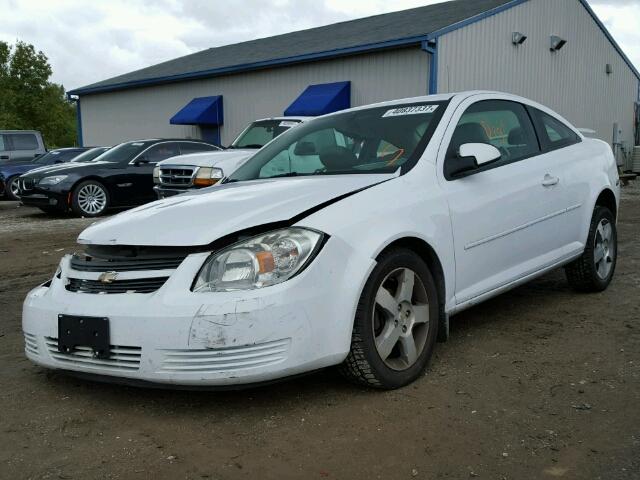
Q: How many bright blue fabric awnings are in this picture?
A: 2